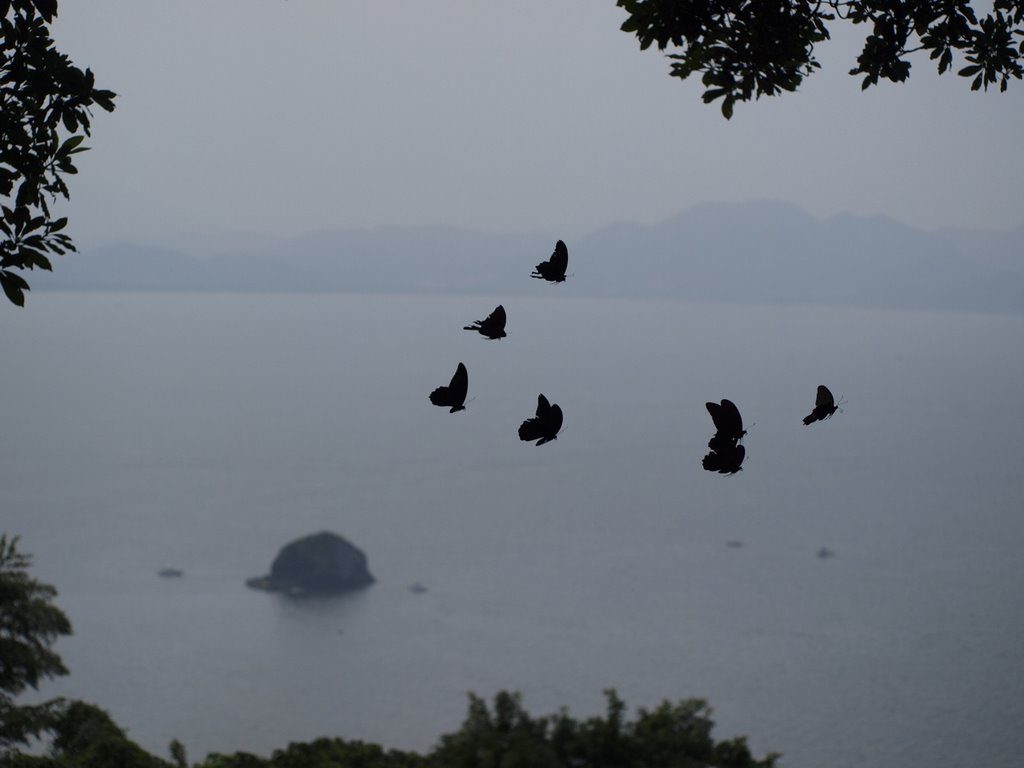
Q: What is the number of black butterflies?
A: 7